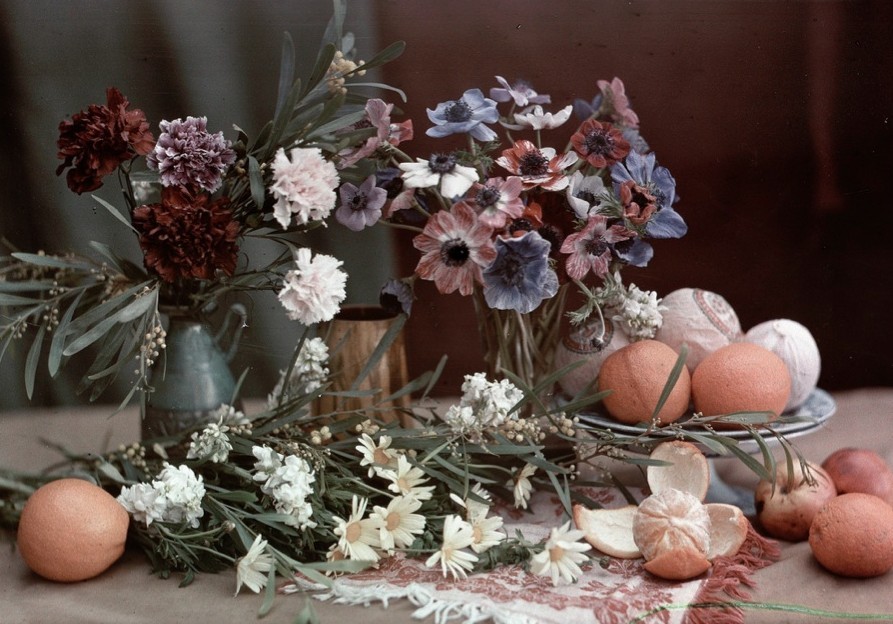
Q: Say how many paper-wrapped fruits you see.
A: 3